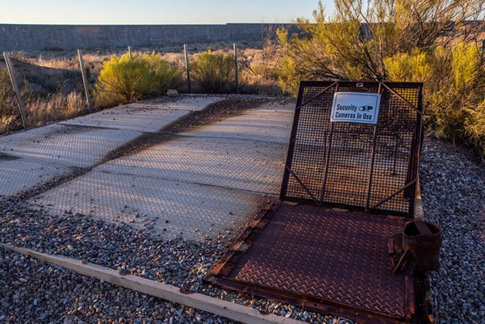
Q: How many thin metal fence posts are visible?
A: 5